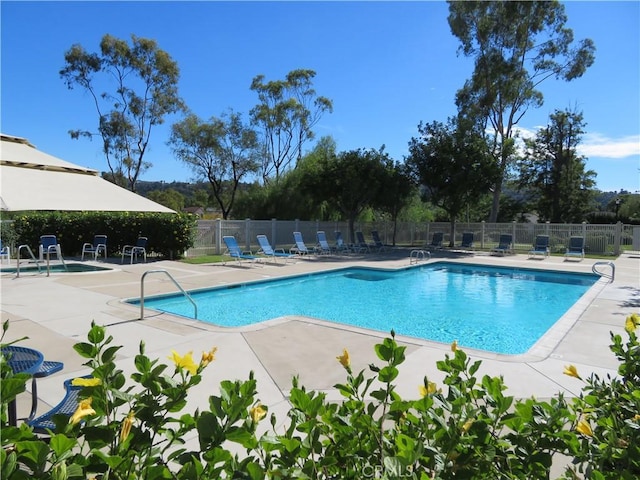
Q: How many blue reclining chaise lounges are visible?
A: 12